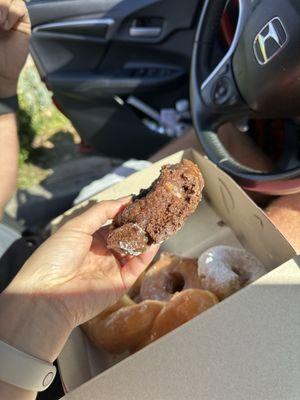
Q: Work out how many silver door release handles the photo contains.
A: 1